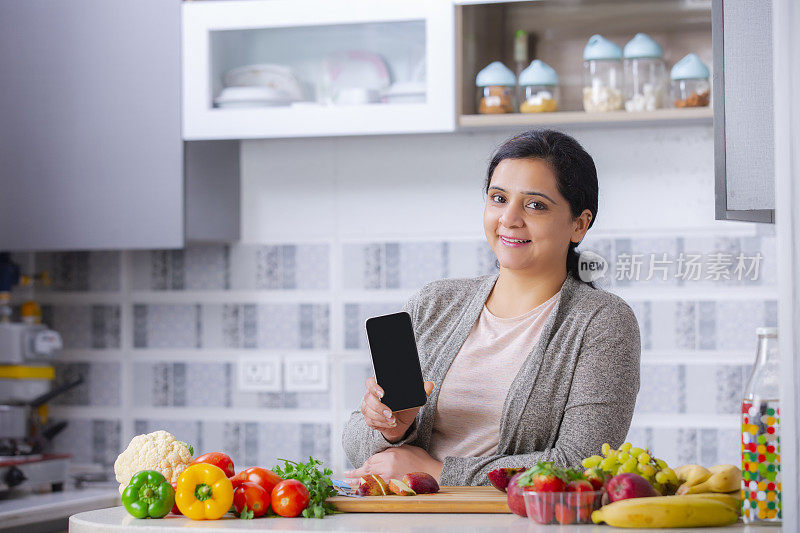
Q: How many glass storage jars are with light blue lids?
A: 5